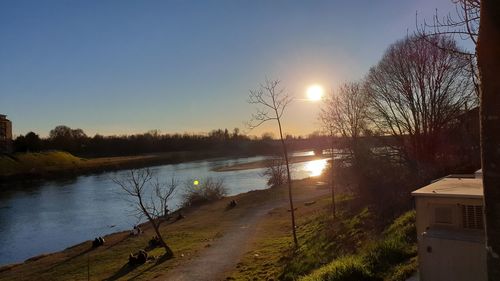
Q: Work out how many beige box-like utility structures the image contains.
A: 1